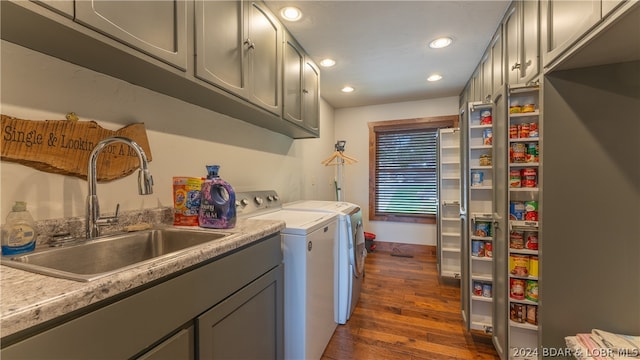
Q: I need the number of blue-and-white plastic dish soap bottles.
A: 1